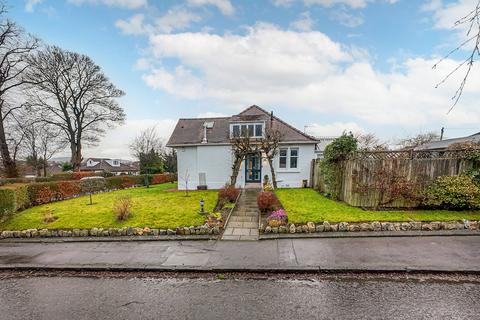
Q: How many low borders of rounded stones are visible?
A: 2